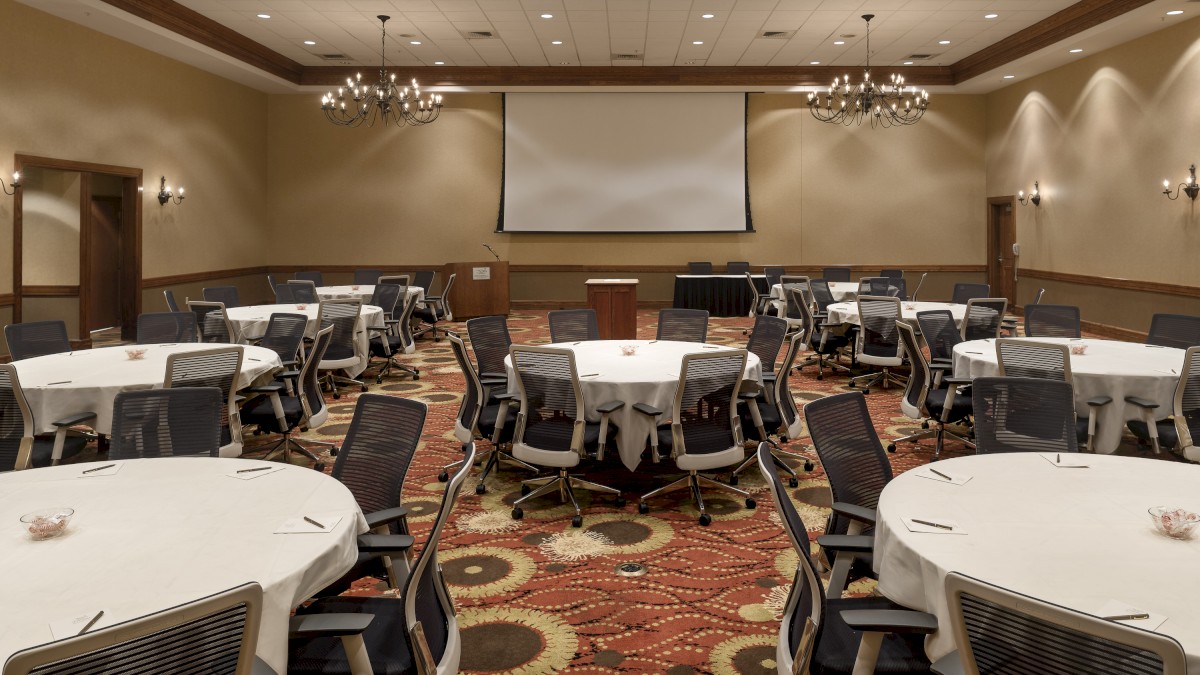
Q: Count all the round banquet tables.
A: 9